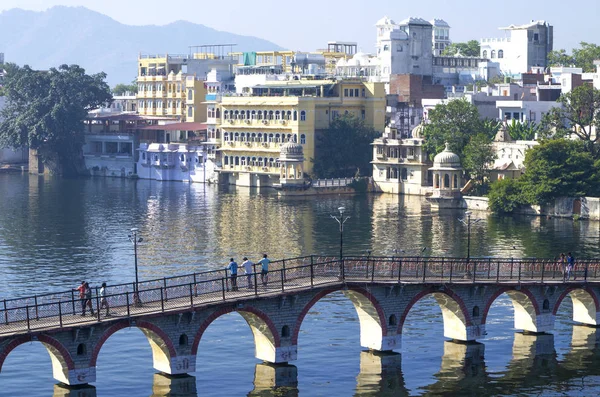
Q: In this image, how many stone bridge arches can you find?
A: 7